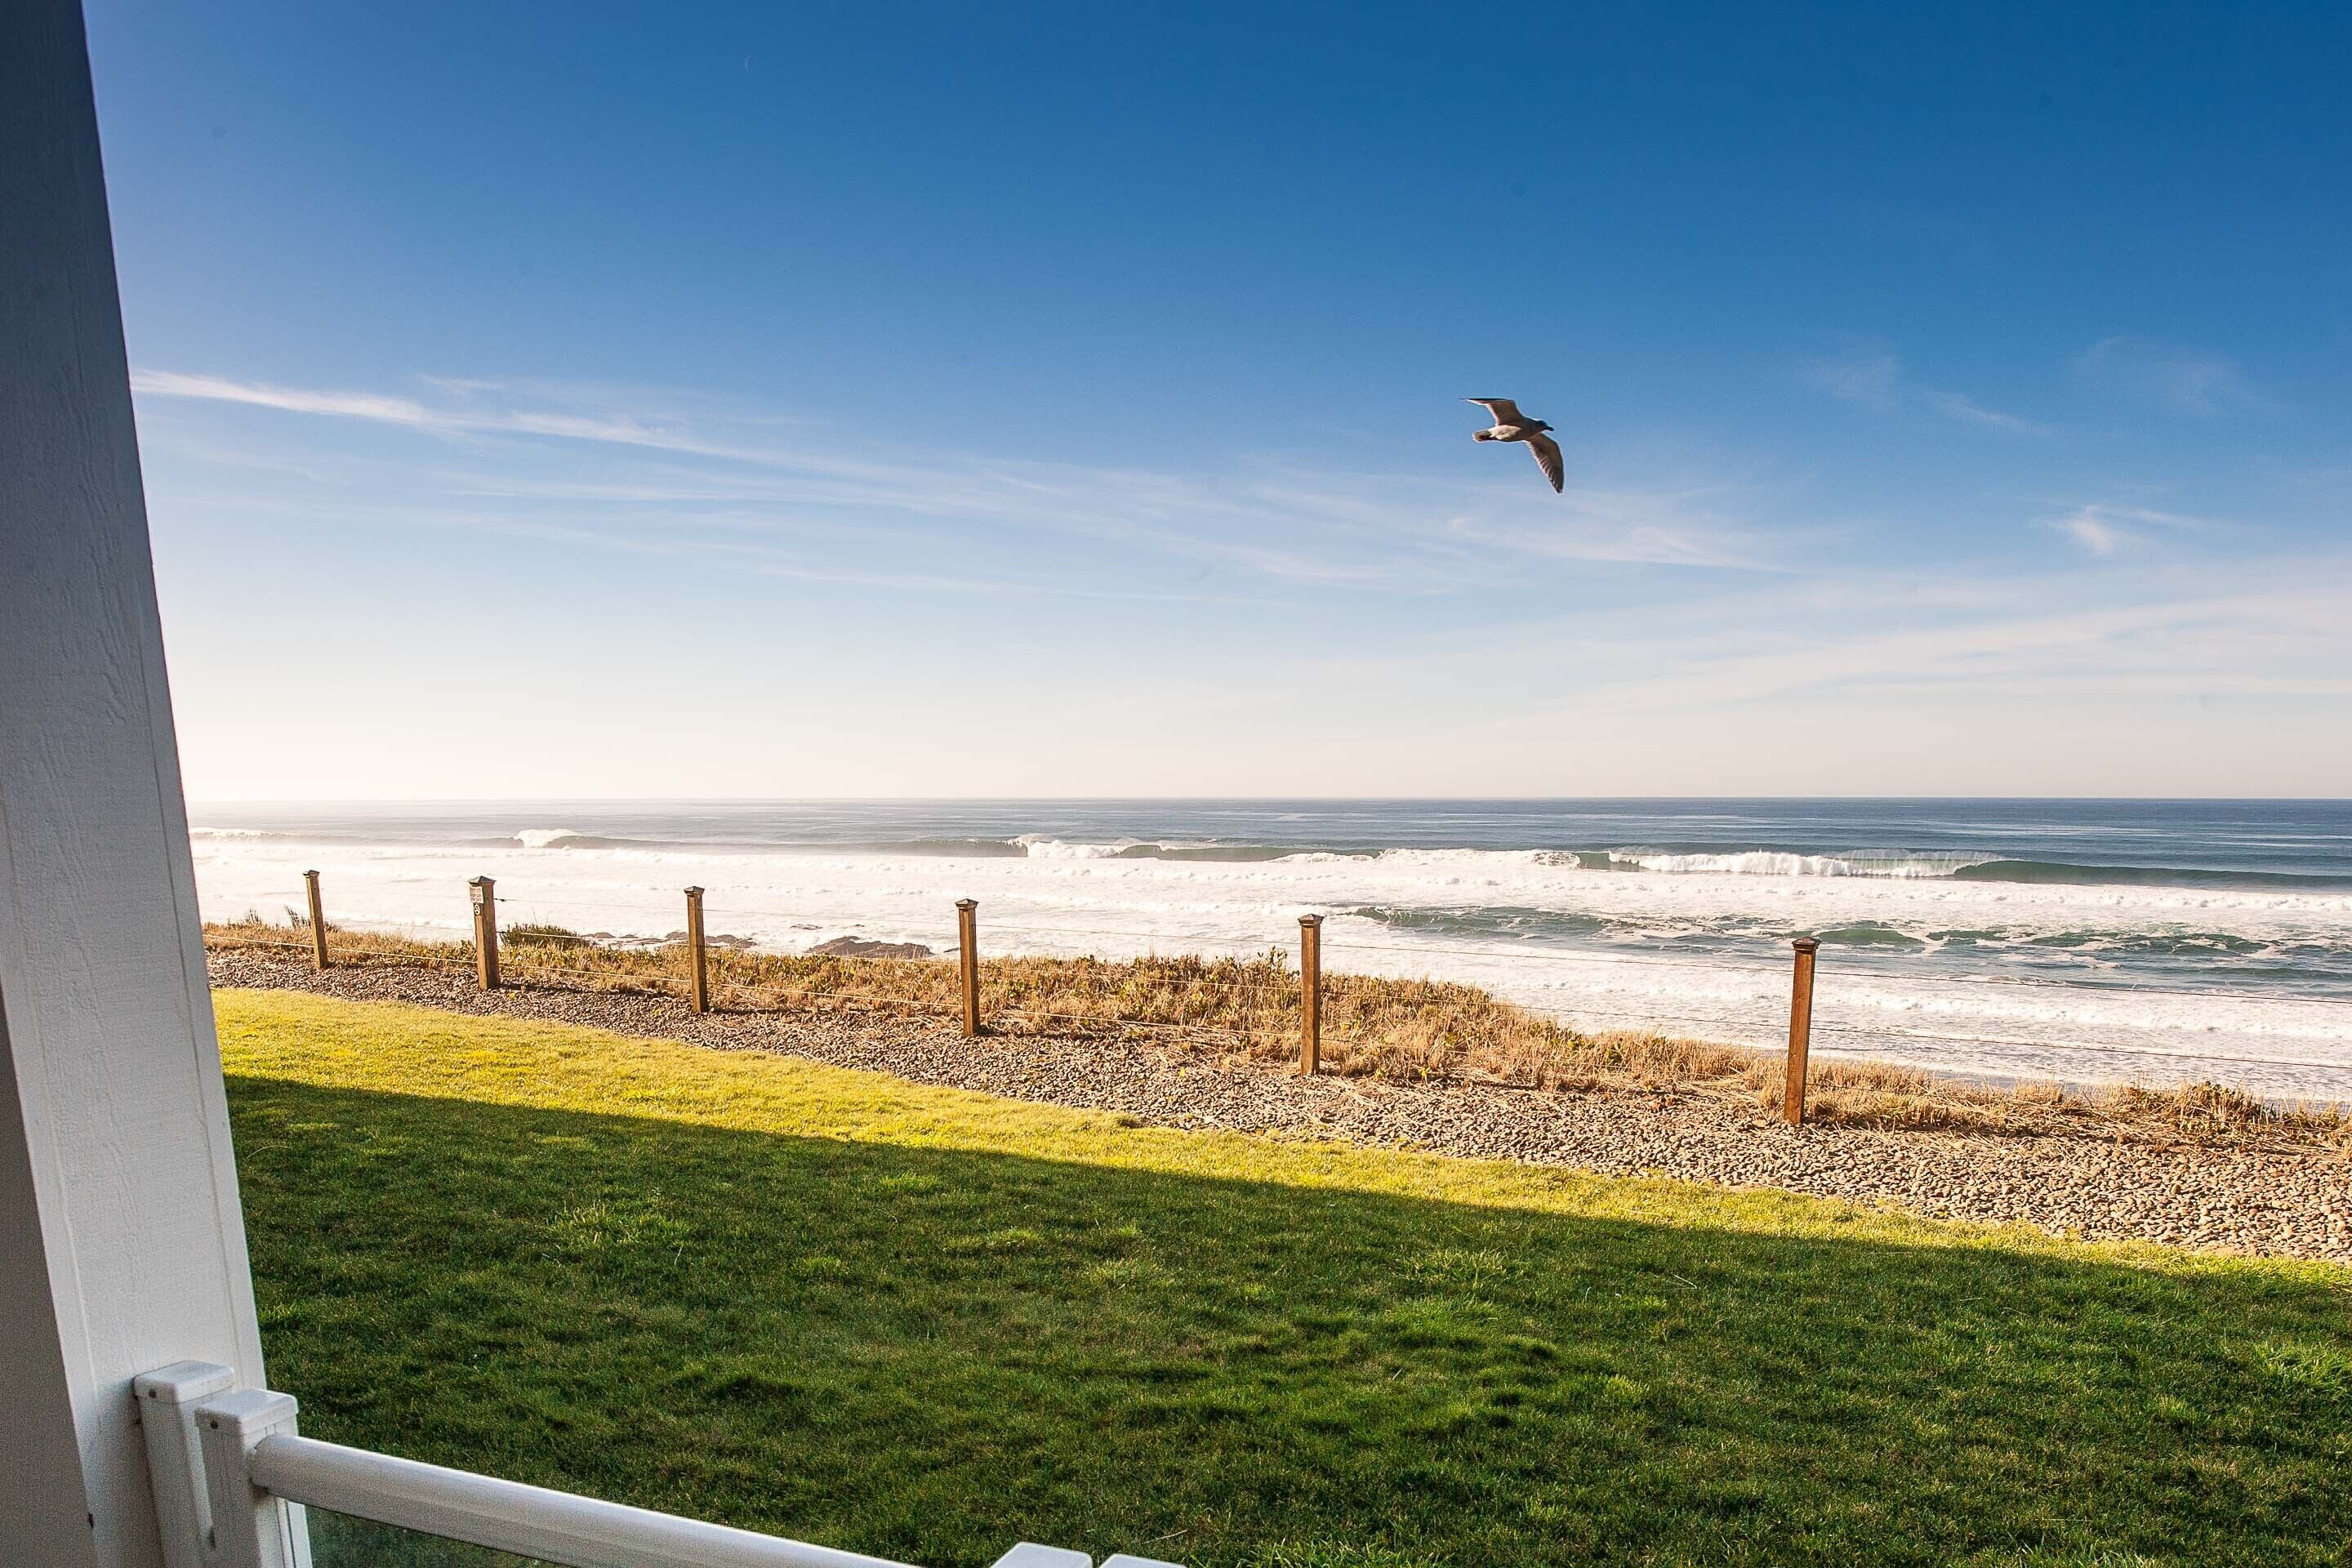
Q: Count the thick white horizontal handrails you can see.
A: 1